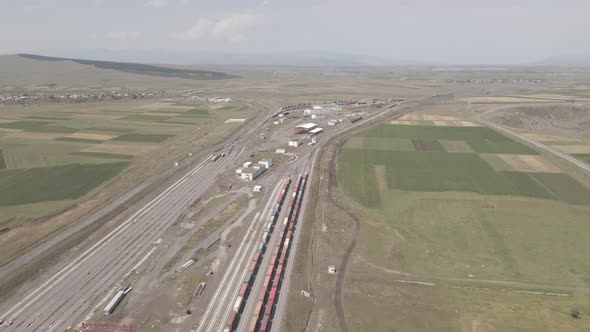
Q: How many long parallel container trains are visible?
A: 3